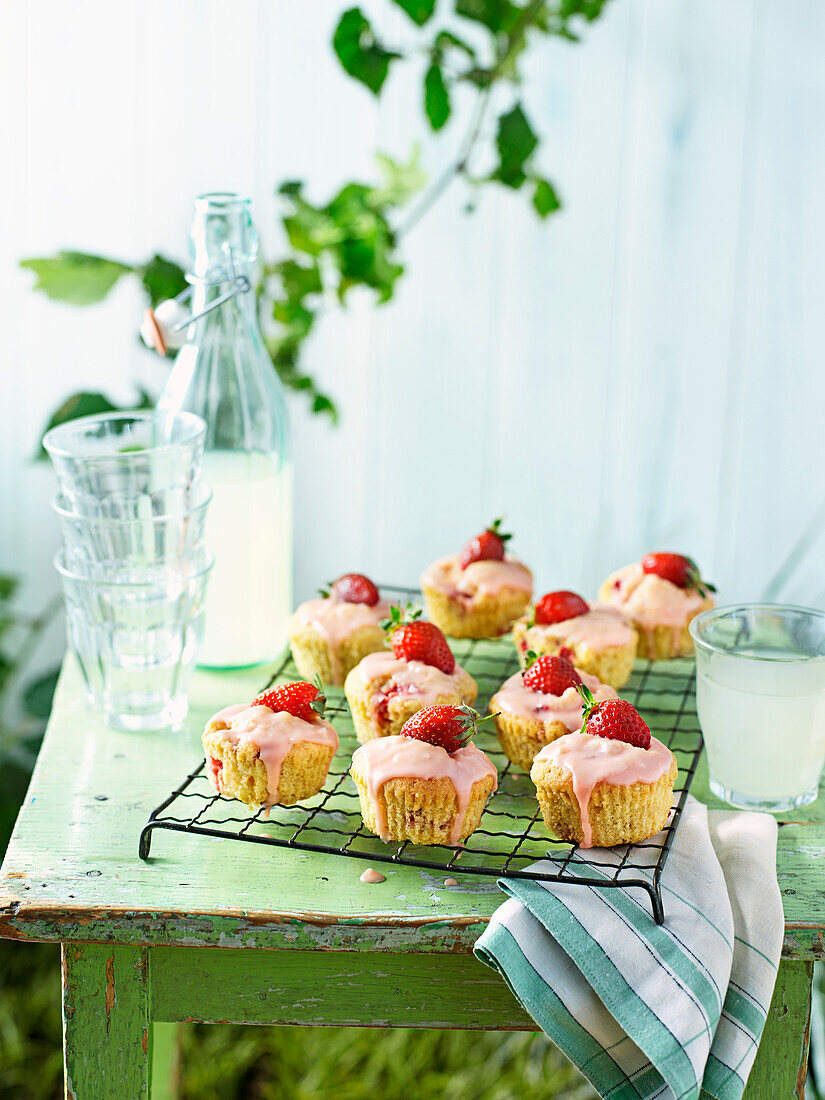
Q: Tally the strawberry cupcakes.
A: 9